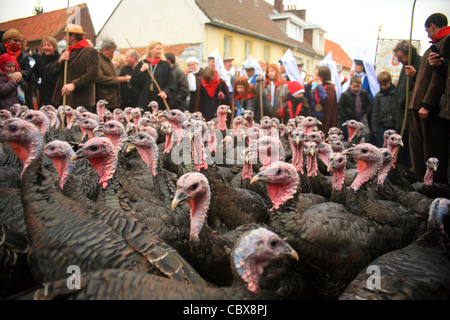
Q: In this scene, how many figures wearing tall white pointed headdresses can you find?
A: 5